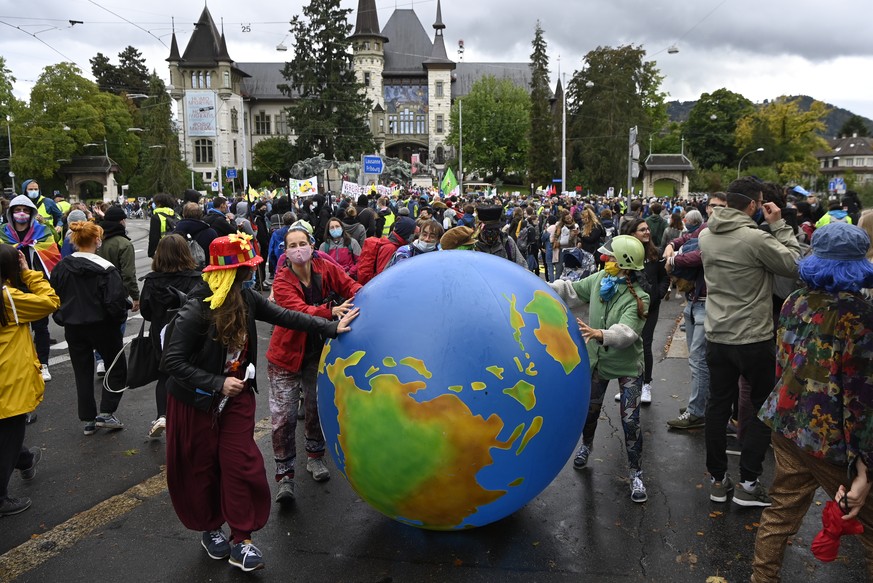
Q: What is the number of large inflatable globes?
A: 1